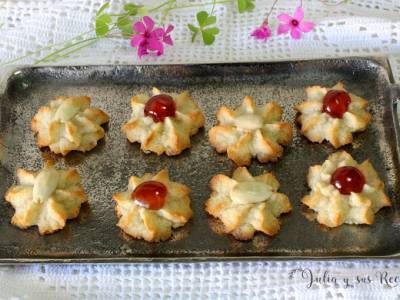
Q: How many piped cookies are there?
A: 8